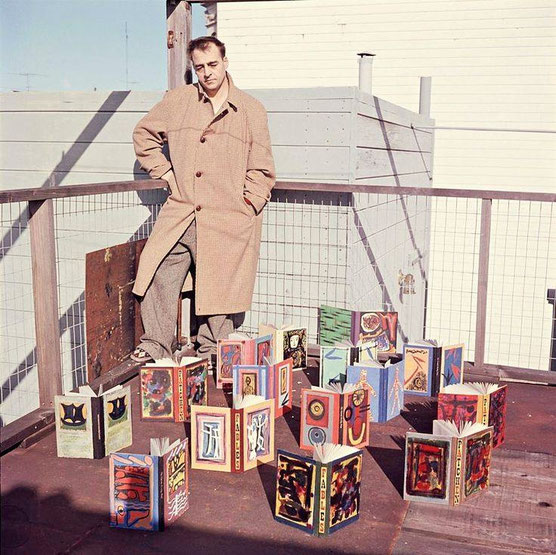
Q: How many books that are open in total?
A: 15